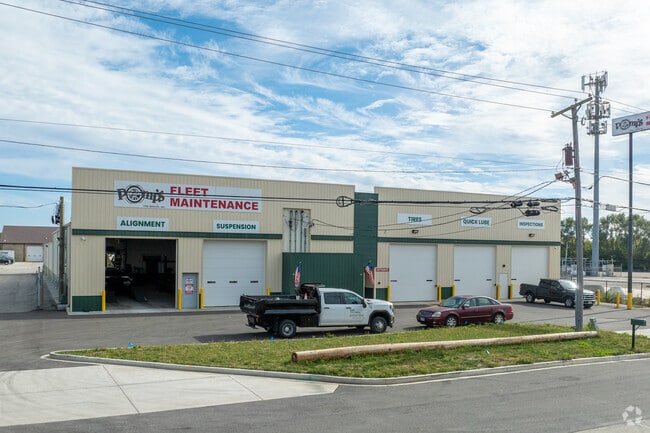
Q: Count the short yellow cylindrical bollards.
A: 11